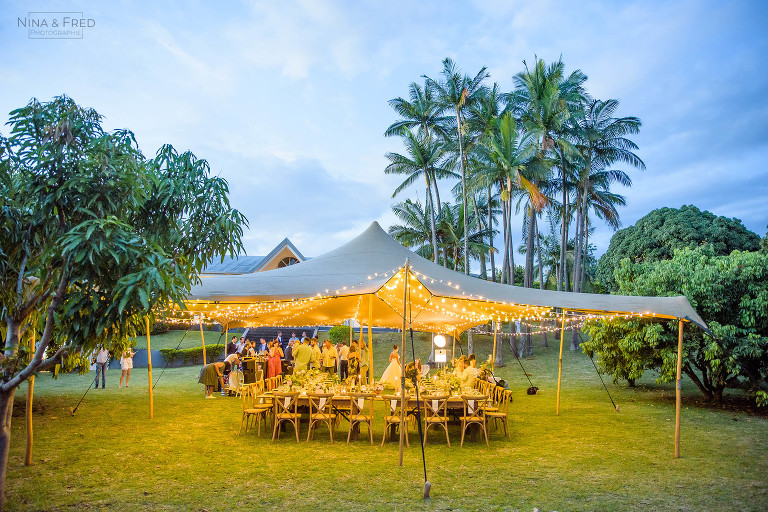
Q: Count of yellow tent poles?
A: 12